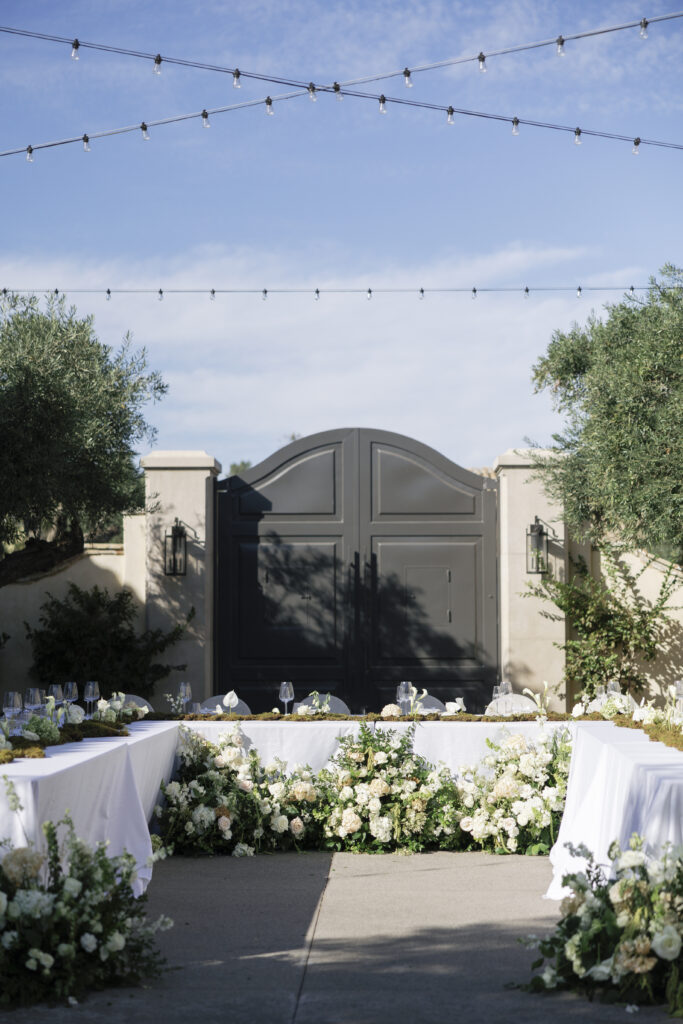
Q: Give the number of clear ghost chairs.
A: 6